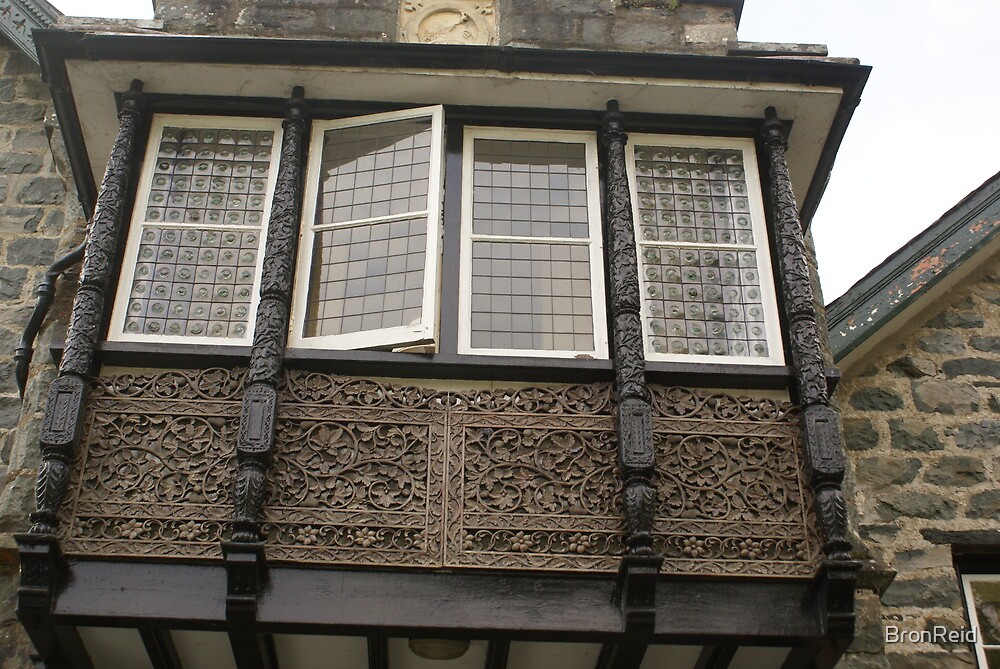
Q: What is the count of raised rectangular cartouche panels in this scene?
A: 4